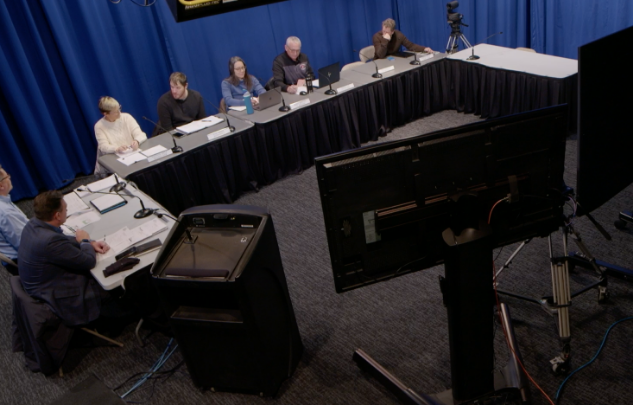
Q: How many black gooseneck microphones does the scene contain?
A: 10